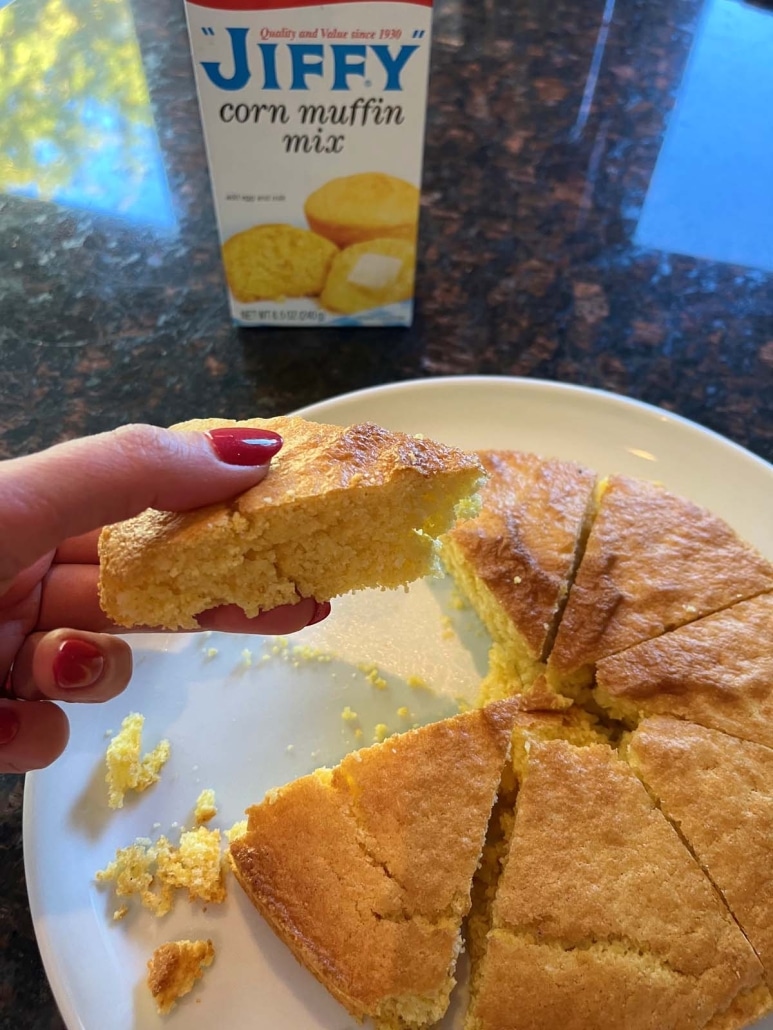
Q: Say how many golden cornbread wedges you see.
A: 7